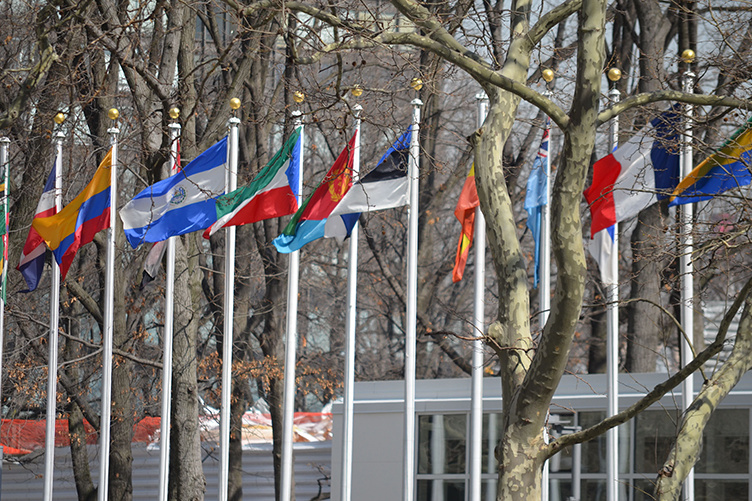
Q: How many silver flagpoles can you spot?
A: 12